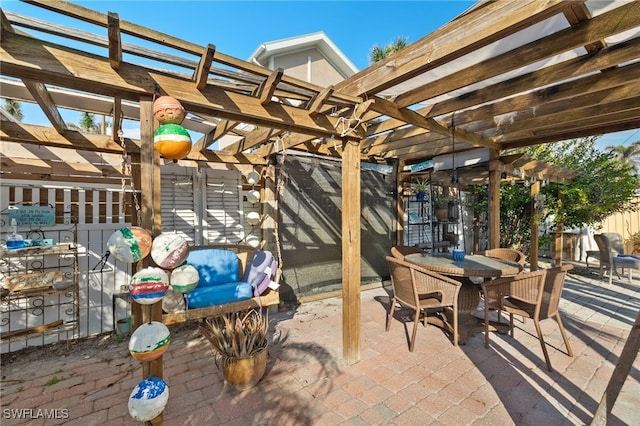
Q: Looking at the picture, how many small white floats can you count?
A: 4